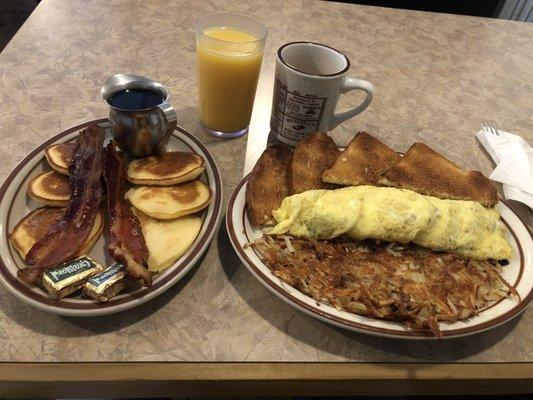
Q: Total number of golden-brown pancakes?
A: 6